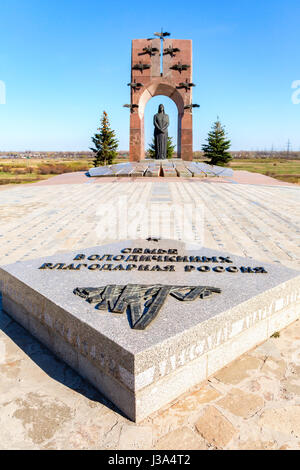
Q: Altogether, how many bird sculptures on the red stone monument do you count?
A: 9